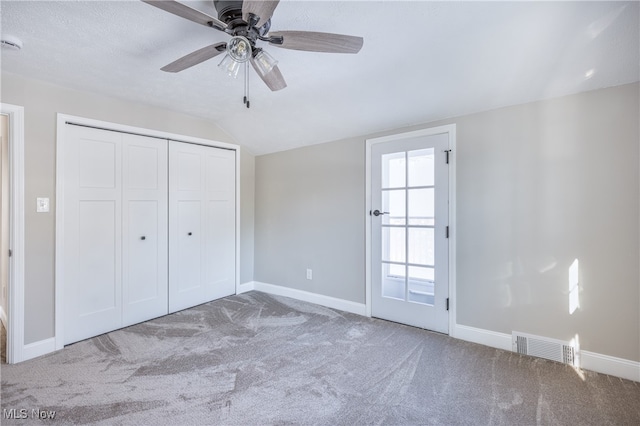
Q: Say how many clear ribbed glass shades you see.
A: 3